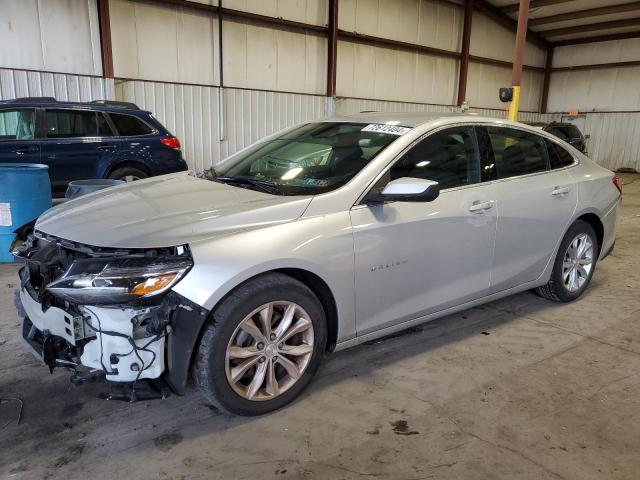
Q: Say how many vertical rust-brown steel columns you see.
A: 5